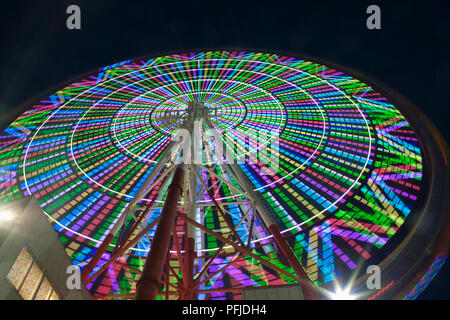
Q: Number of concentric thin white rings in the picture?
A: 4